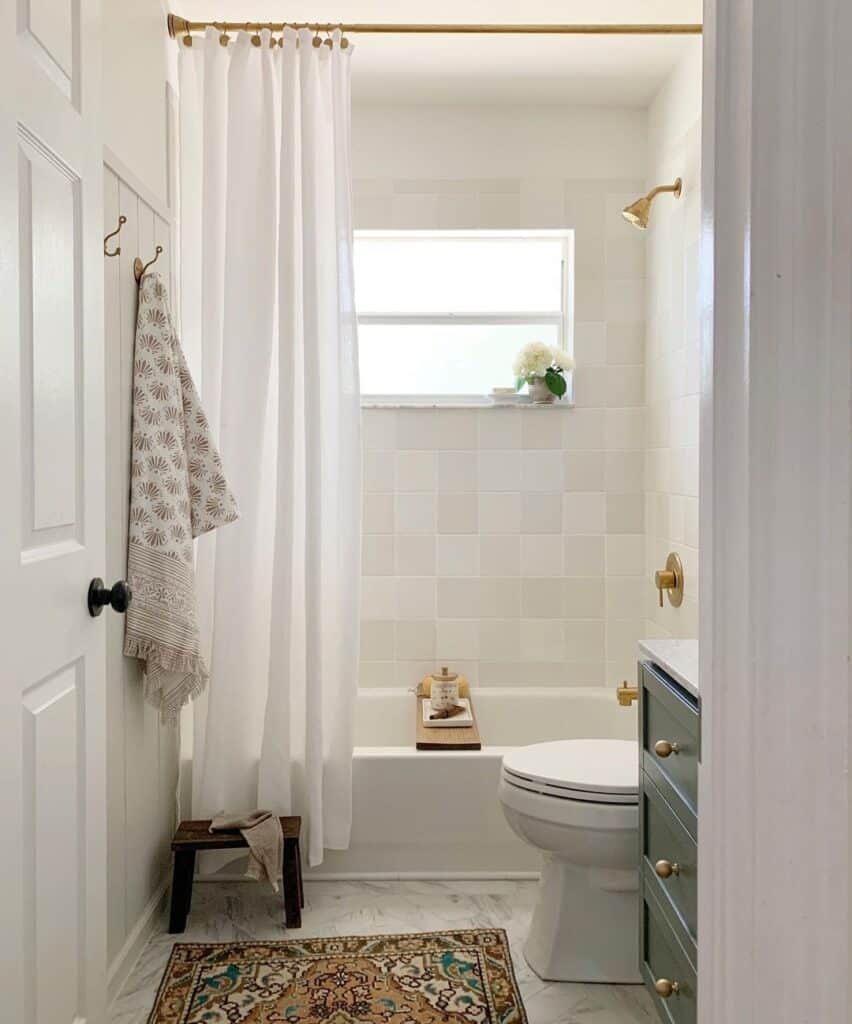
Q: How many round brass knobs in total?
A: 3